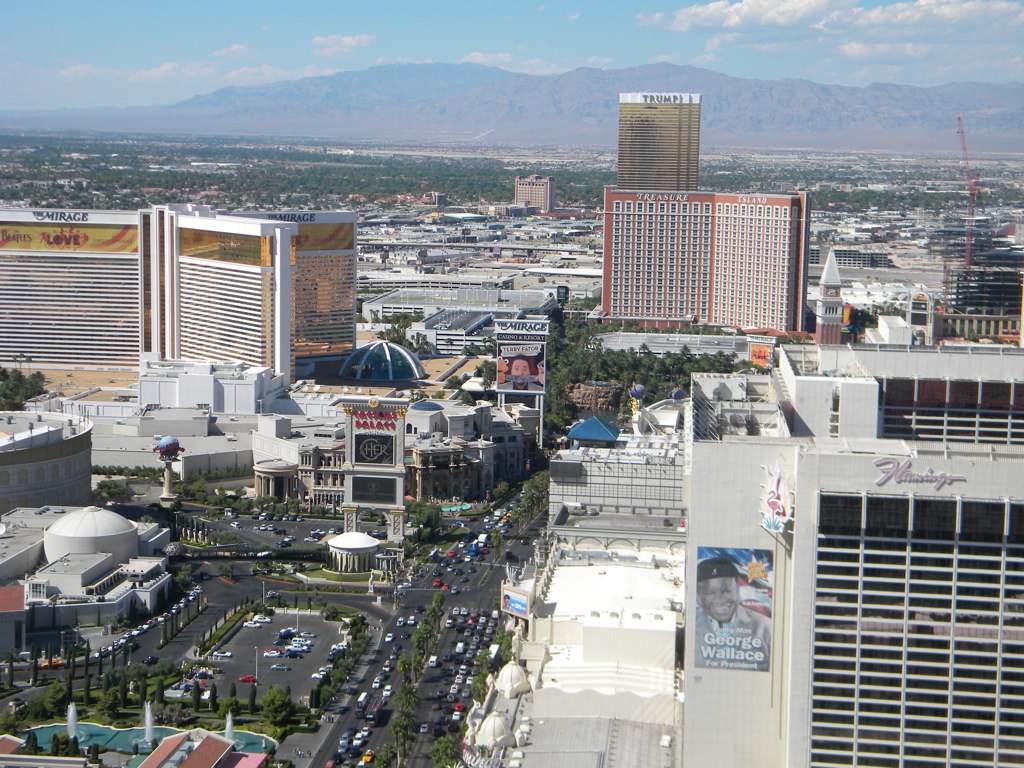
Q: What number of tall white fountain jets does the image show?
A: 3